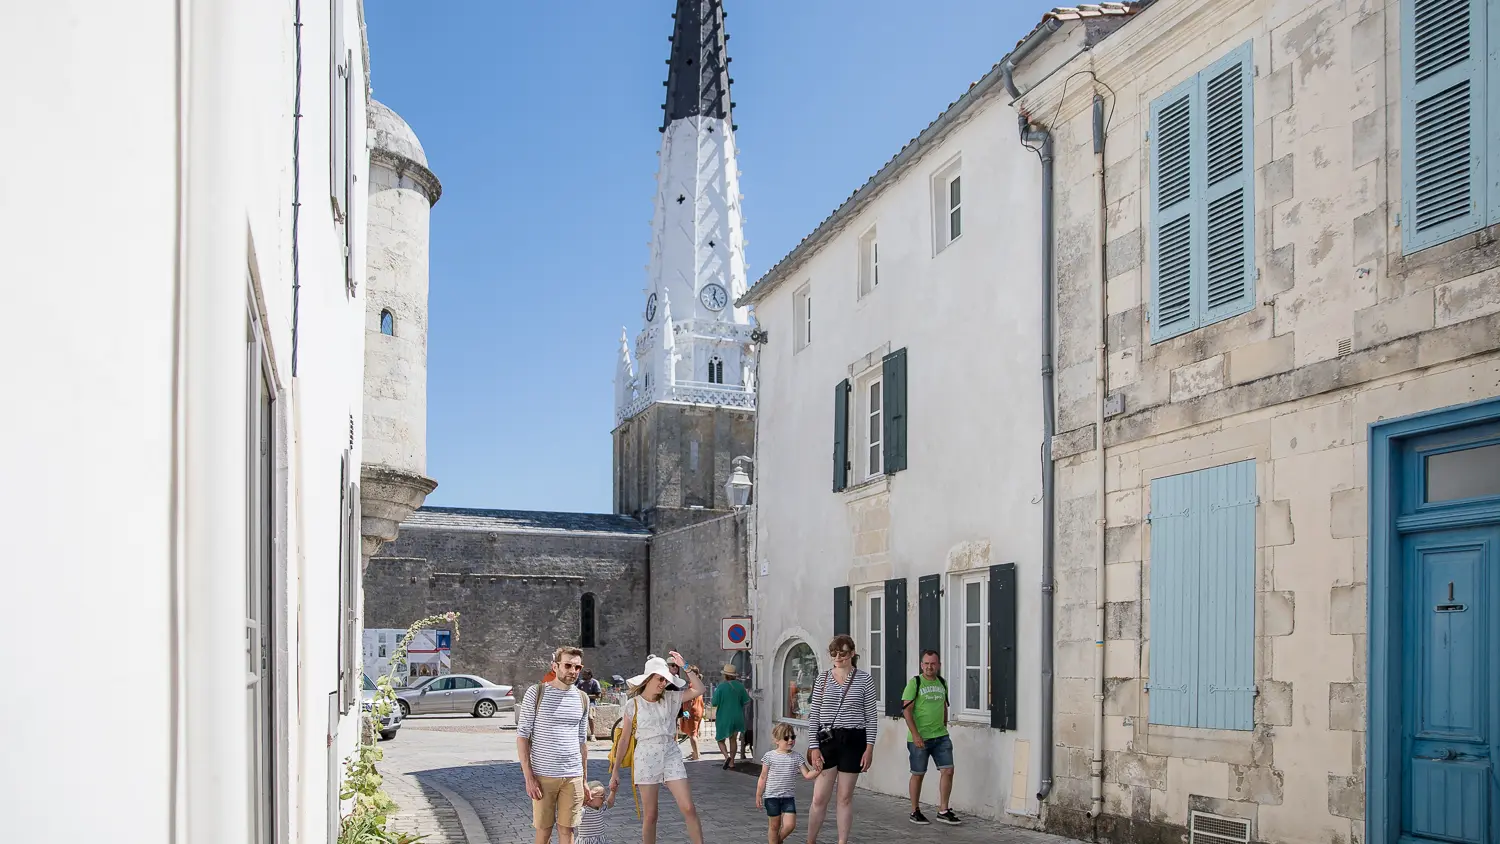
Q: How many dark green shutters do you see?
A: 6